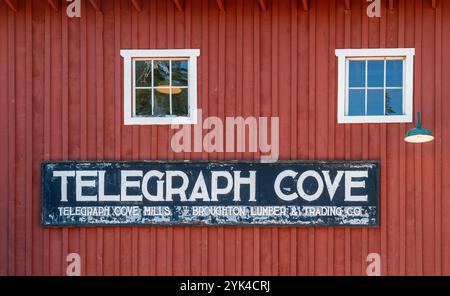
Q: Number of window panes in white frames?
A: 12